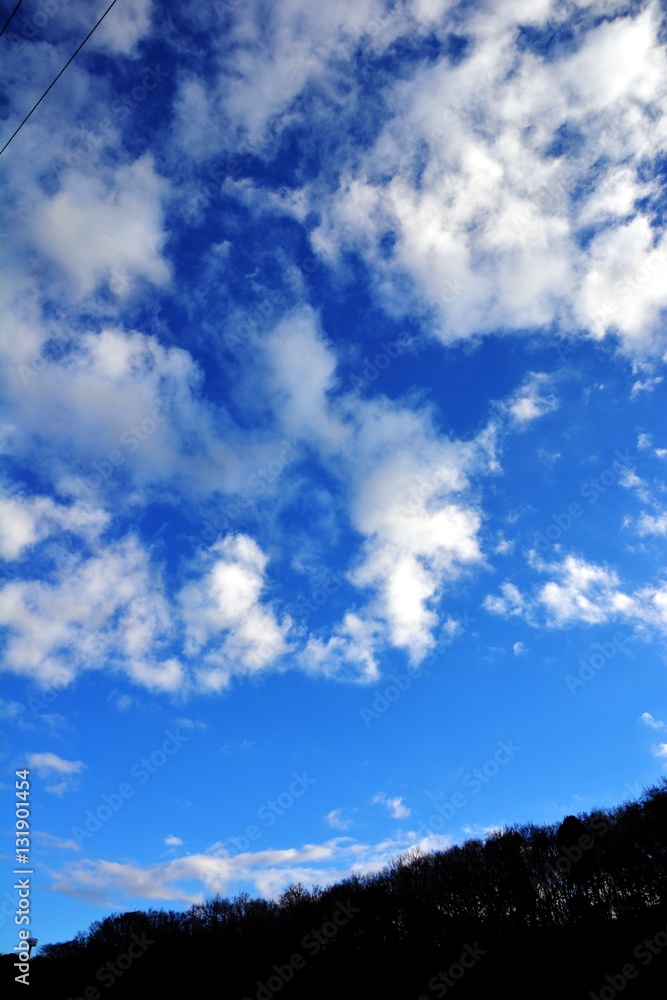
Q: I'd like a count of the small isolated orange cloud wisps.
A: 0